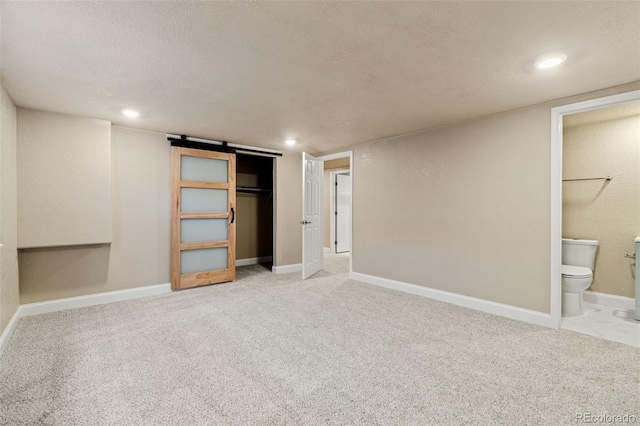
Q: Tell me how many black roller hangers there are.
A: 2